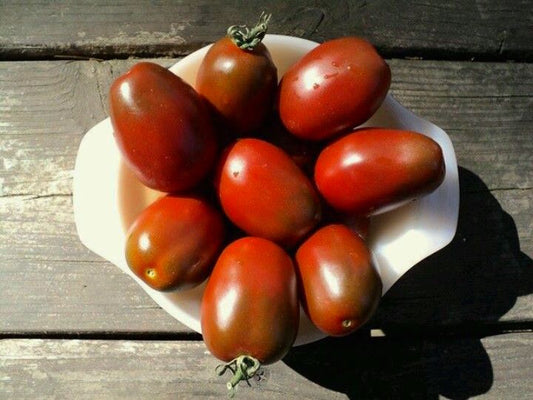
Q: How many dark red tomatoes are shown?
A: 8